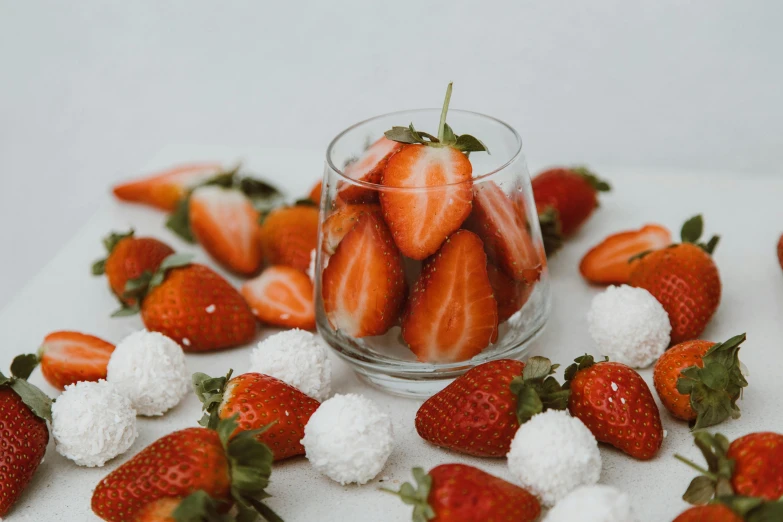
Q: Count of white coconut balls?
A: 7